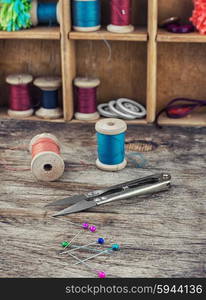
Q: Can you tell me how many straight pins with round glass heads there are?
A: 6